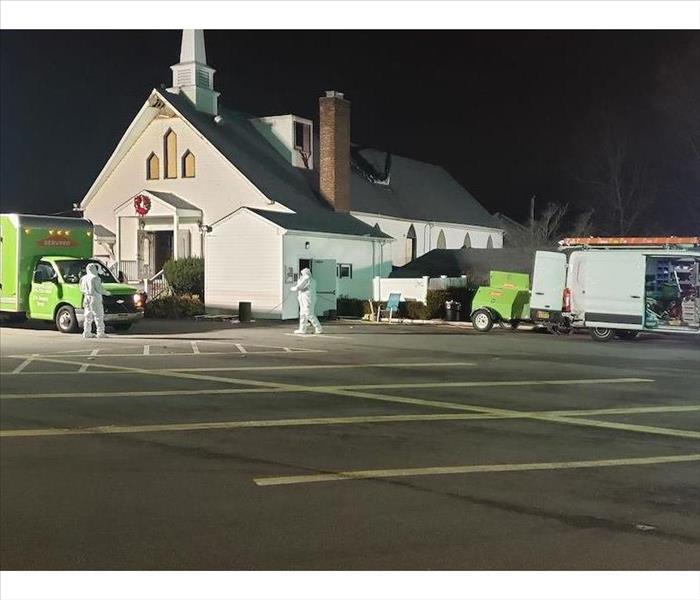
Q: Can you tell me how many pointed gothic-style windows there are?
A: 7